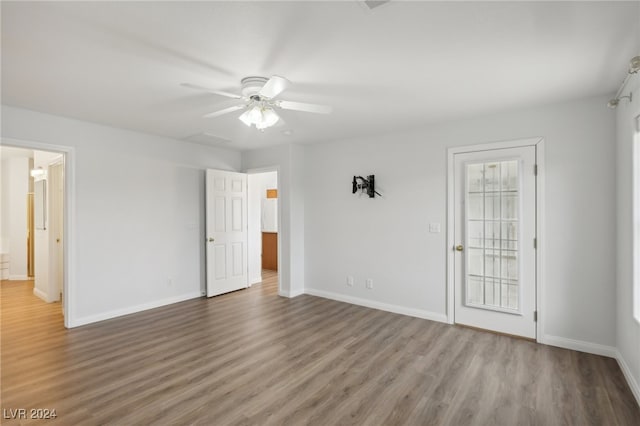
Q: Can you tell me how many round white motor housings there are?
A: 1